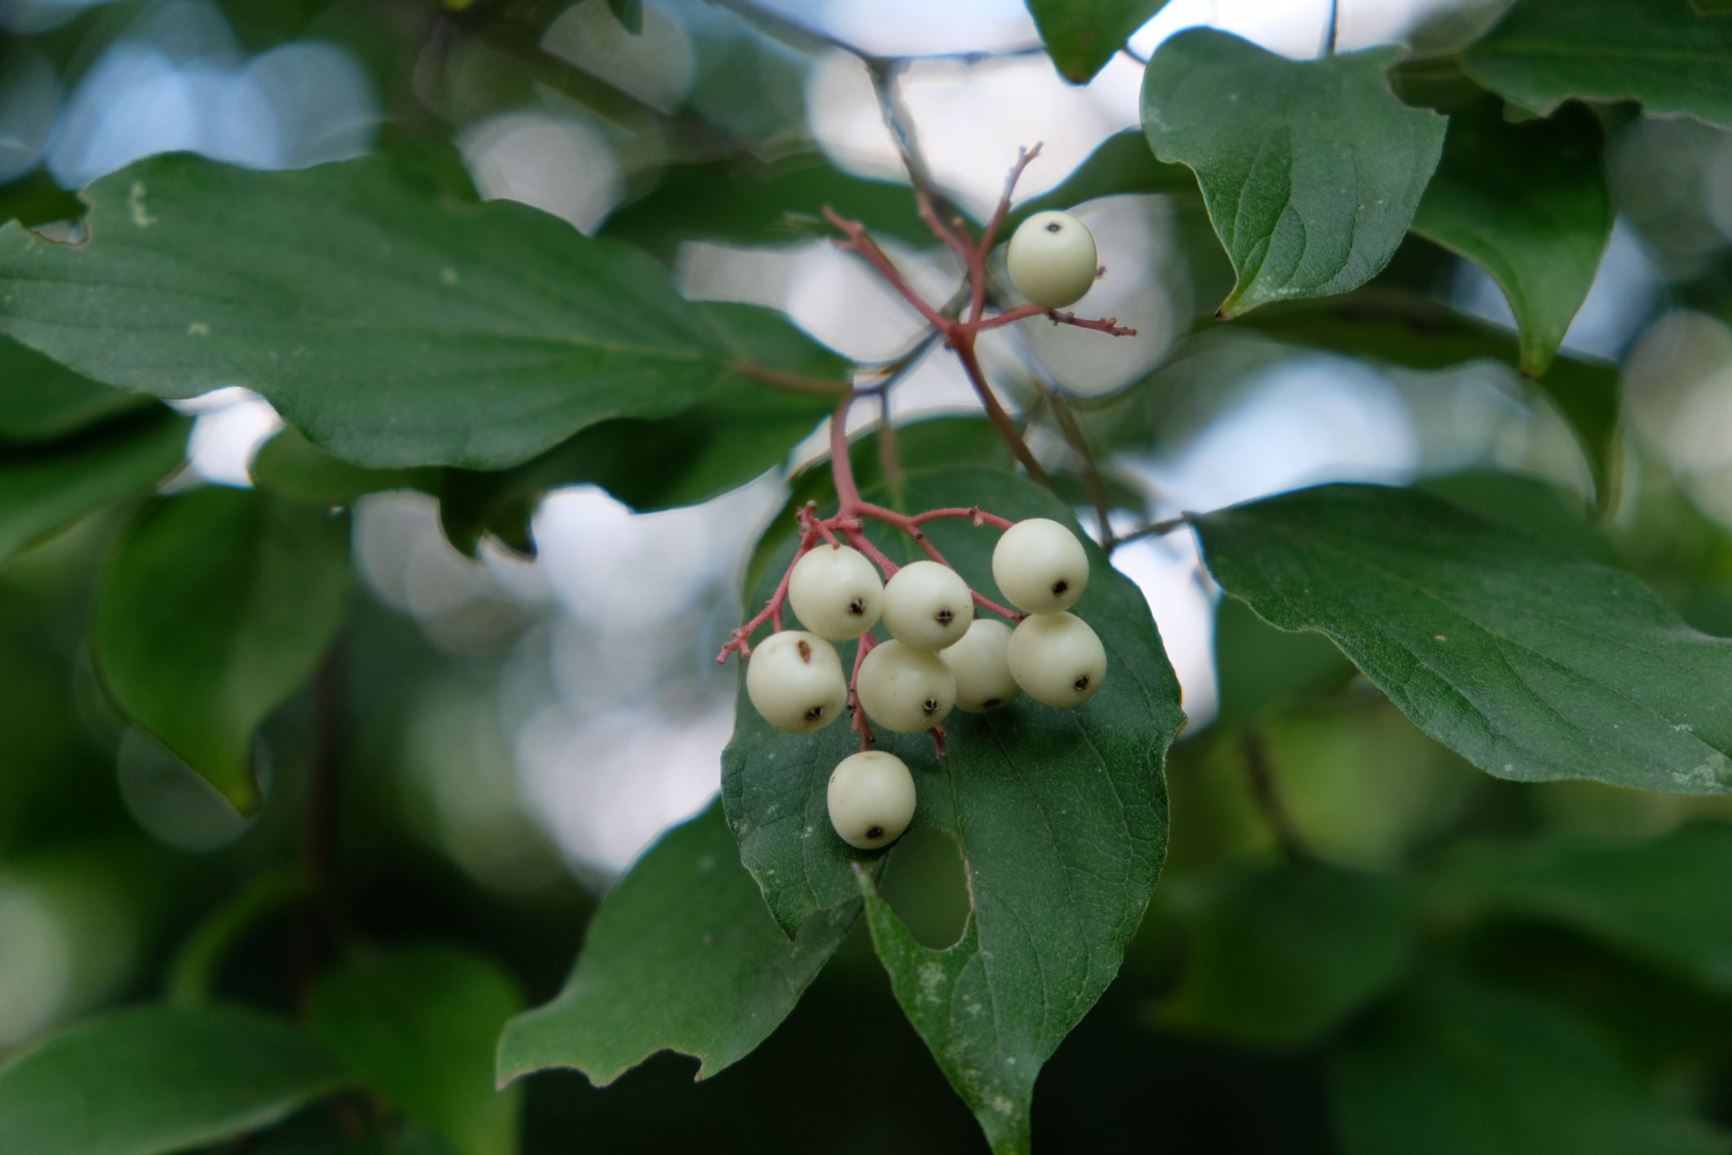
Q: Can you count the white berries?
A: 9